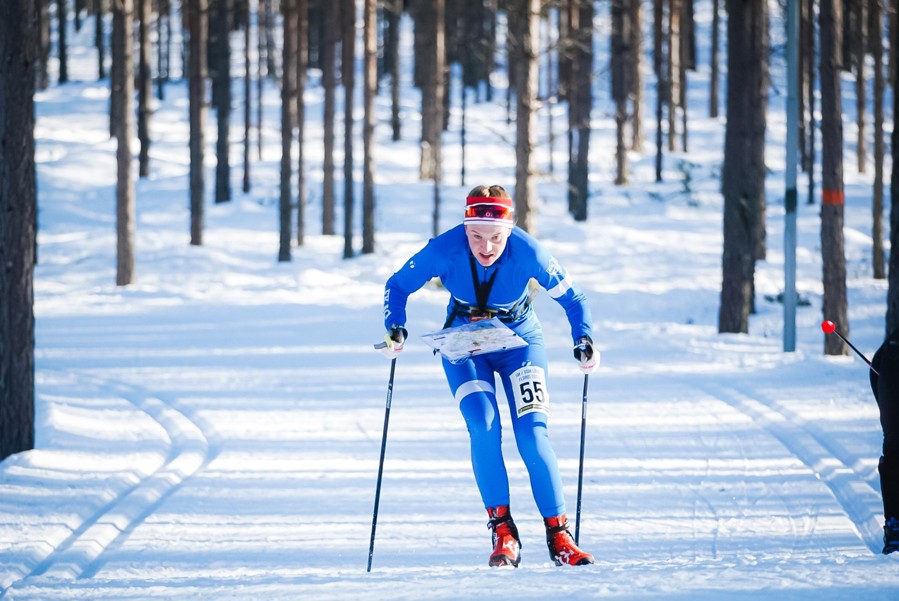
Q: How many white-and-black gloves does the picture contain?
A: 2